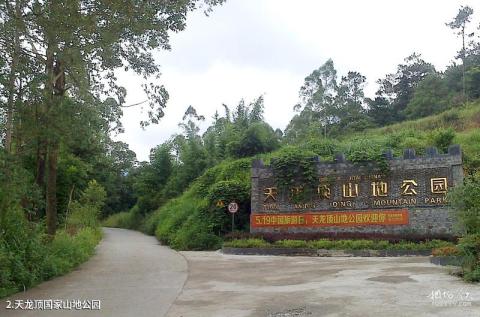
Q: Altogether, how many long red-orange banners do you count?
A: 1